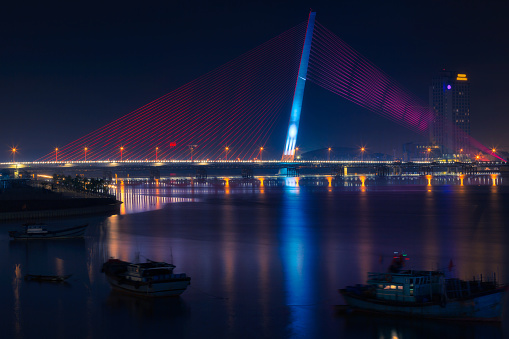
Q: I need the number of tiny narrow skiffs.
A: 1